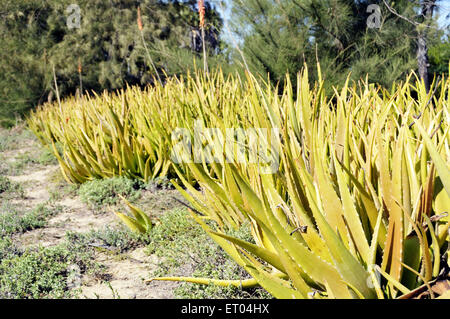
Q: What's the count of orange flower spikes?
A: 3